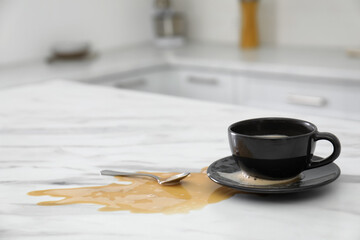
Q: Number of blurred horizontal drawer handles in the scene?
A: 3